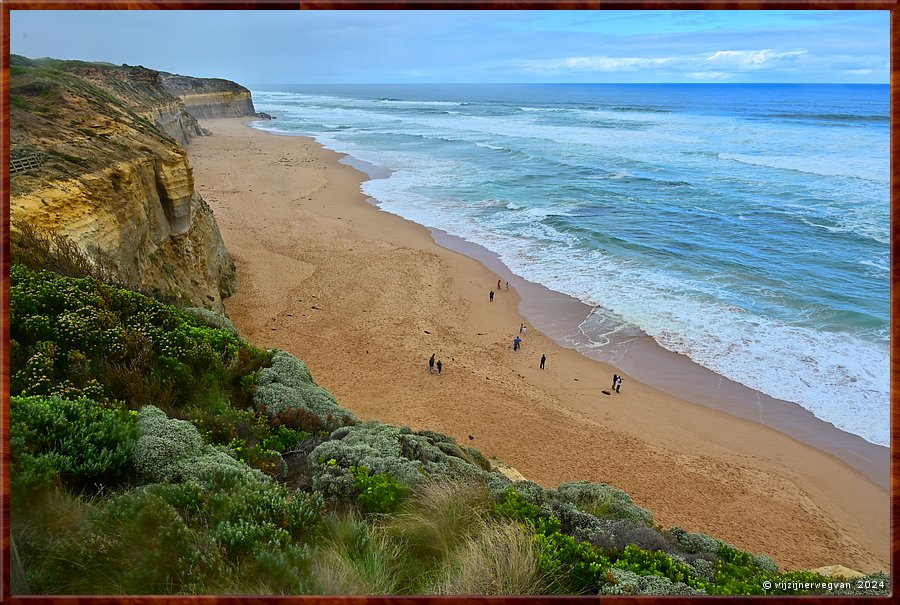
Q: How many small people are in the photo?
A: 11